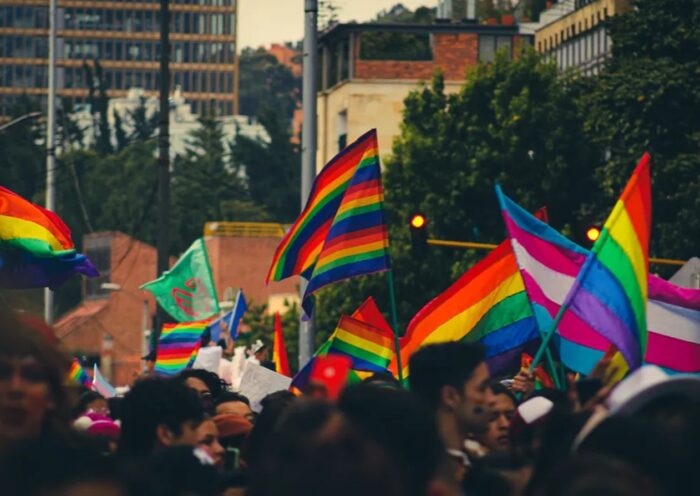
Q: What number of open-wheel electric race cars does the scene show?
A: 0